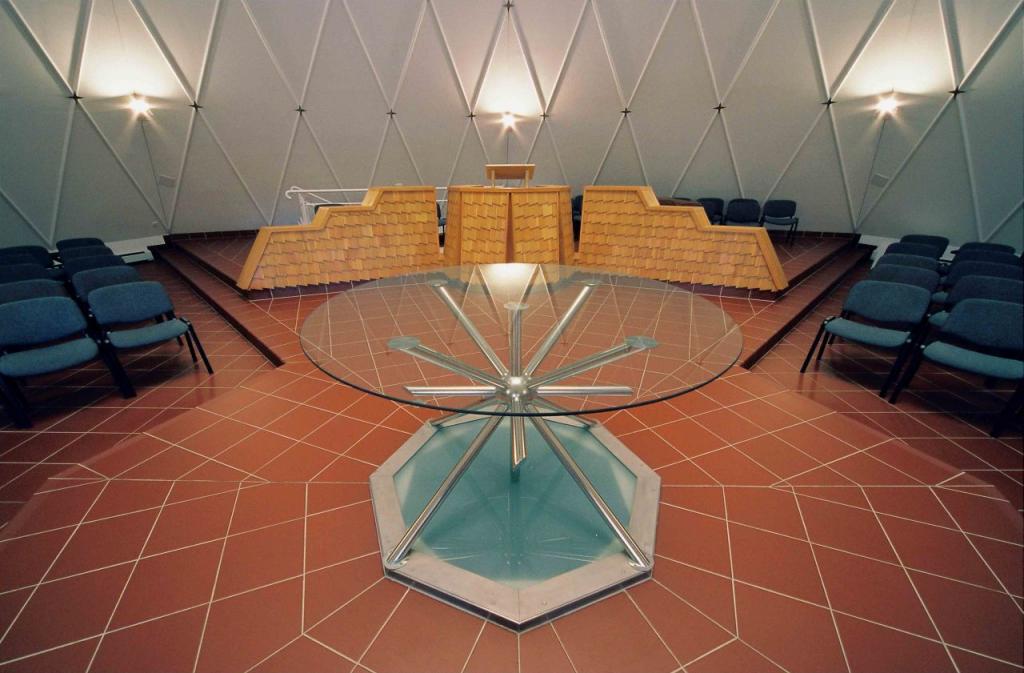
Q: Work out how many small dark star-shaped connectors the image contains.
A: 11